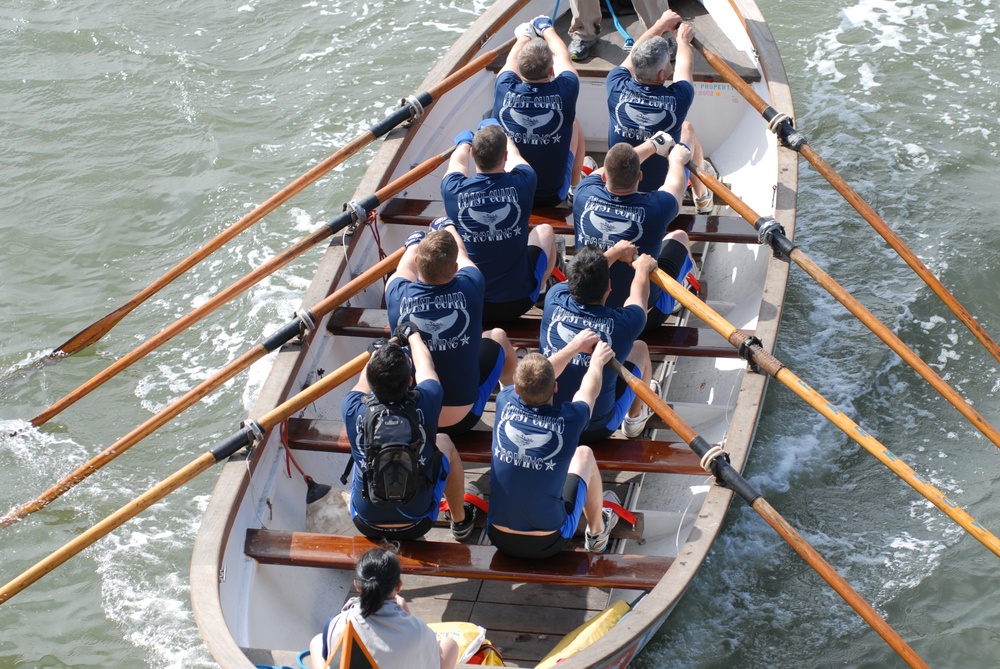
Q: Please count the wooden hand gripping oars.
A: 8